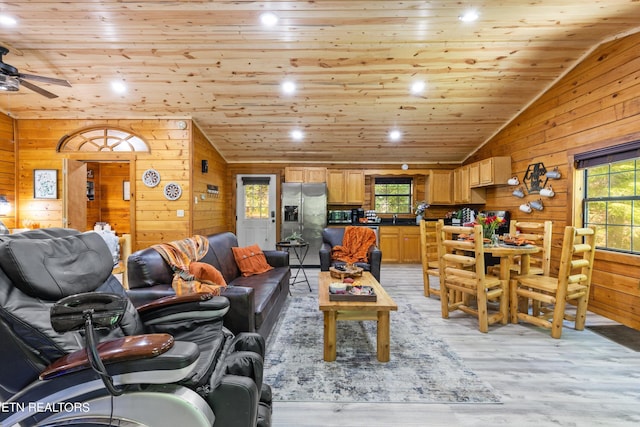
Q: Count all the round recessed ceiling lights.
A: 8